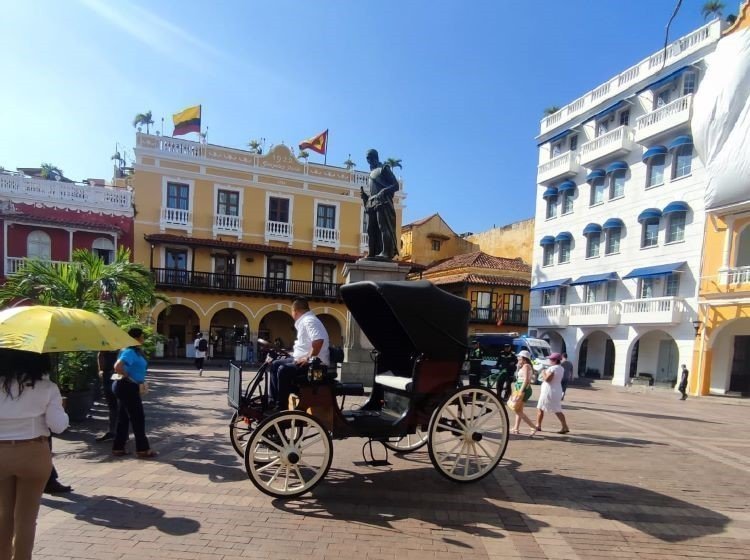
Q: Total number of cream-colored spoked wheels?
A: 4